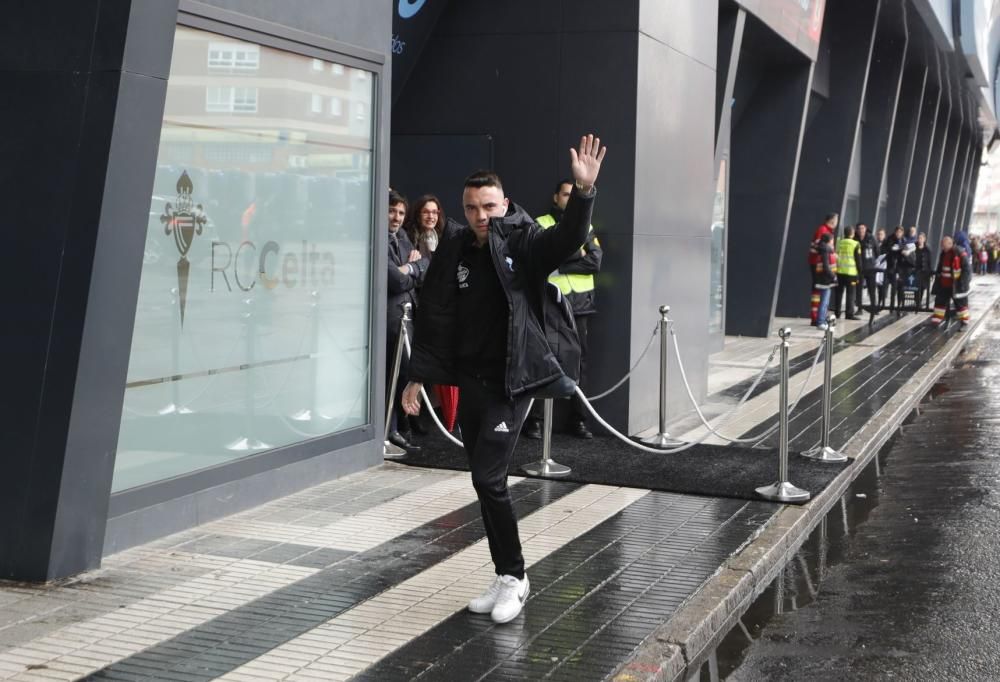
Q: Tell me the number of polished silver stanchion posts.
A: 5